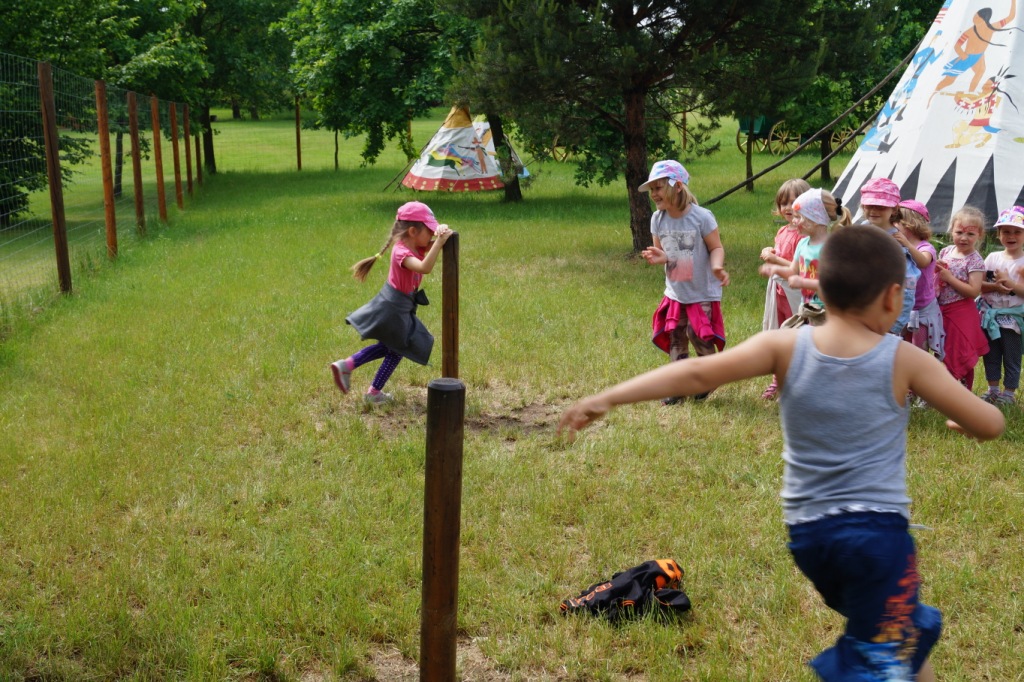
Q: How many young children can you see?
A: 9